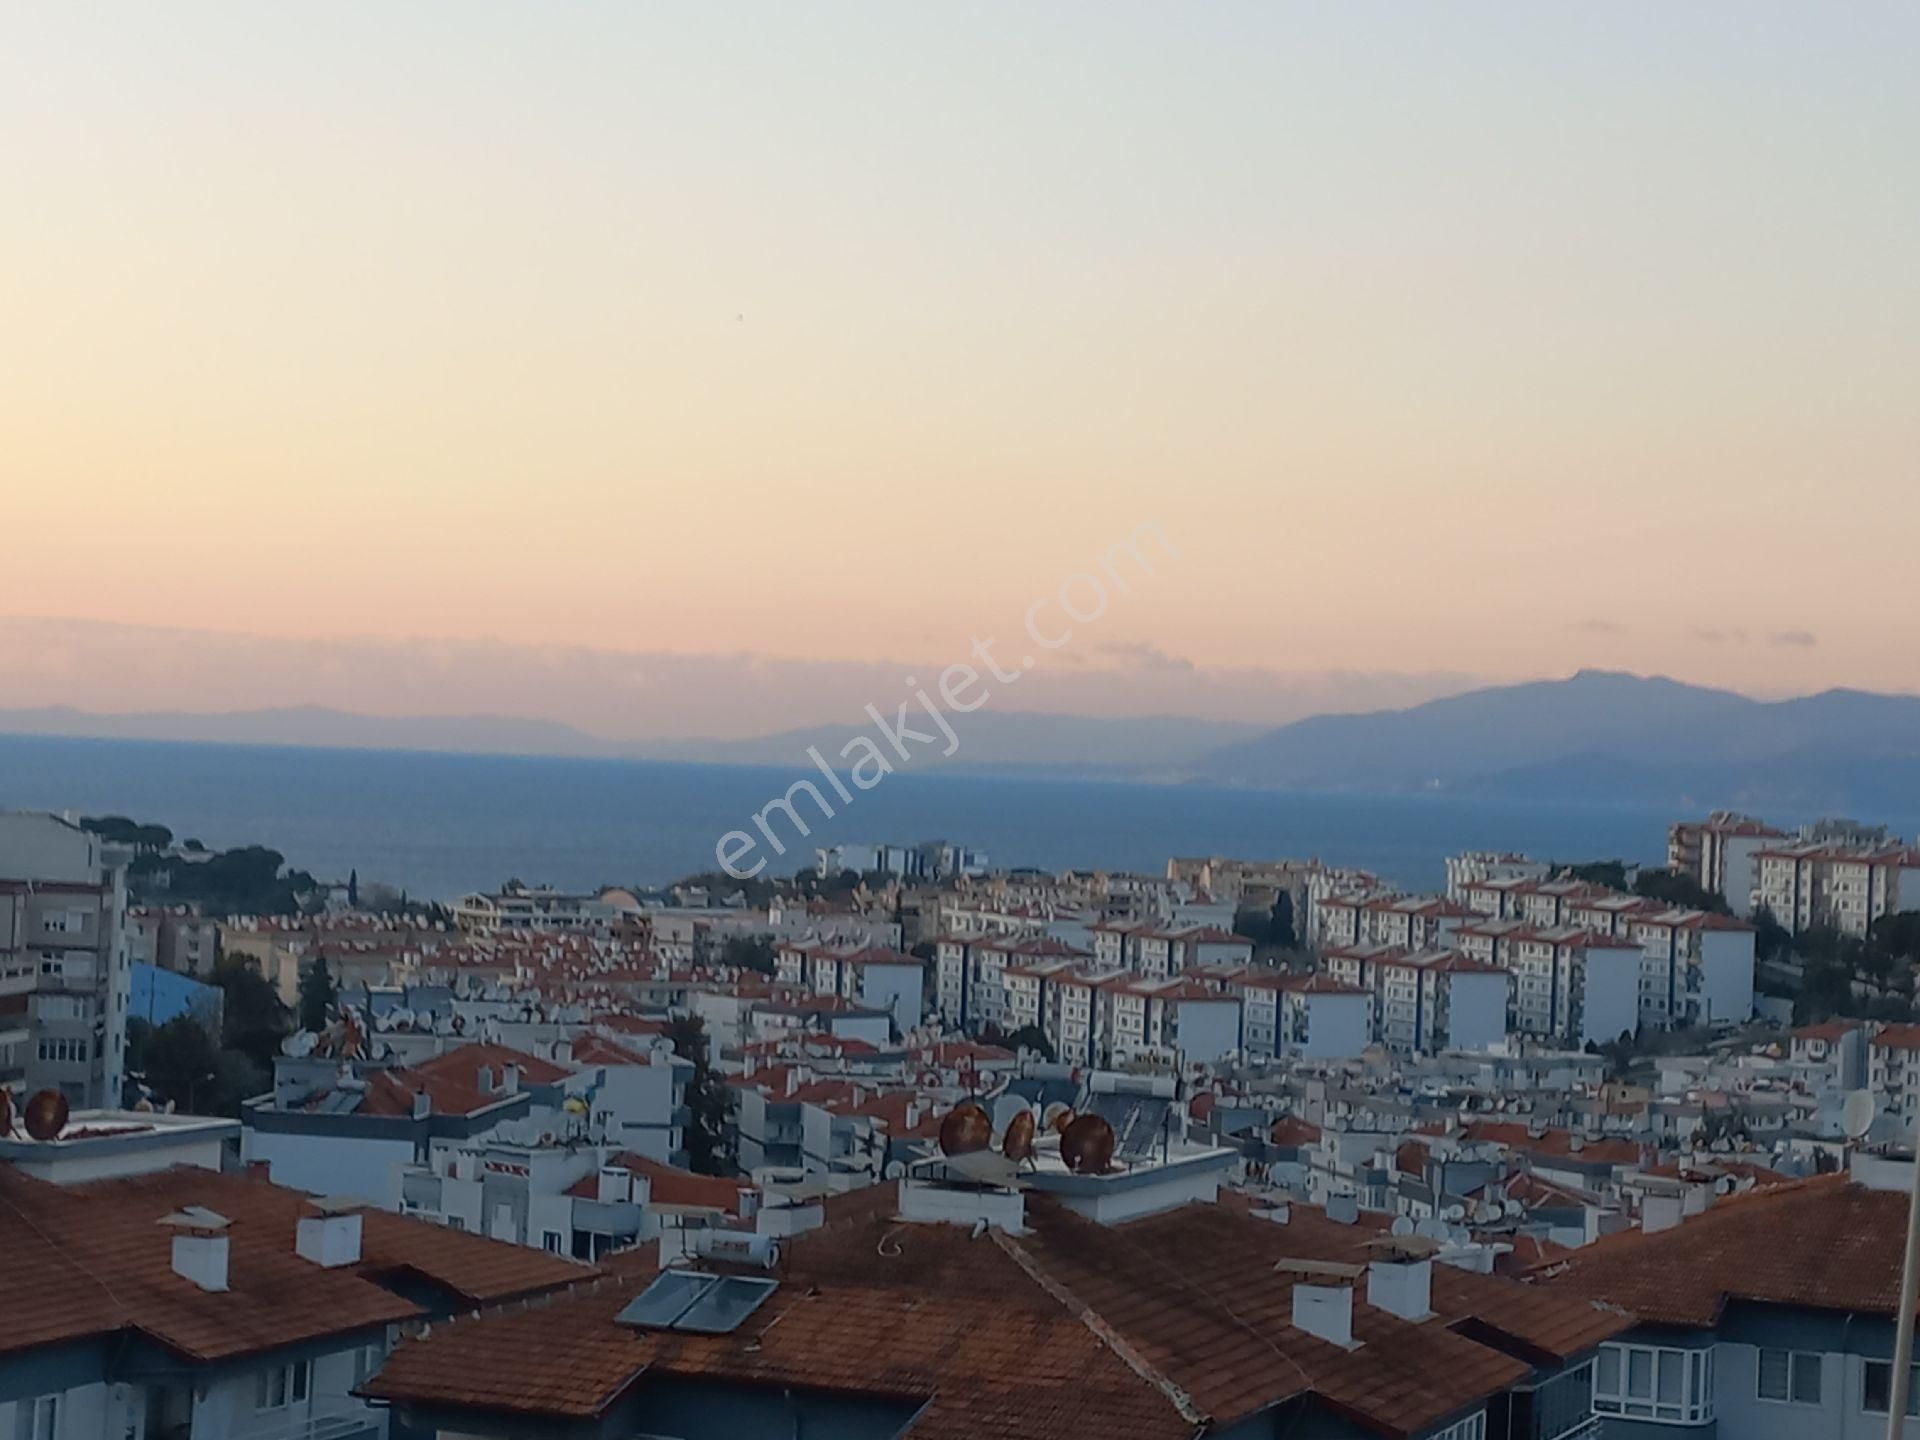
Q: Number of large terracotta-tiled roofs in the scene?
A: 3